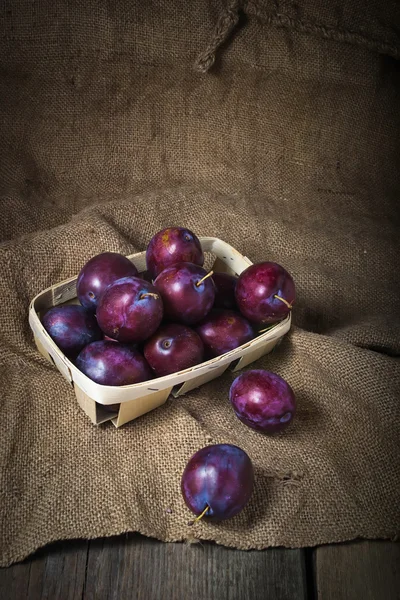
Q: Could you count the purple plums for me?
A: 12